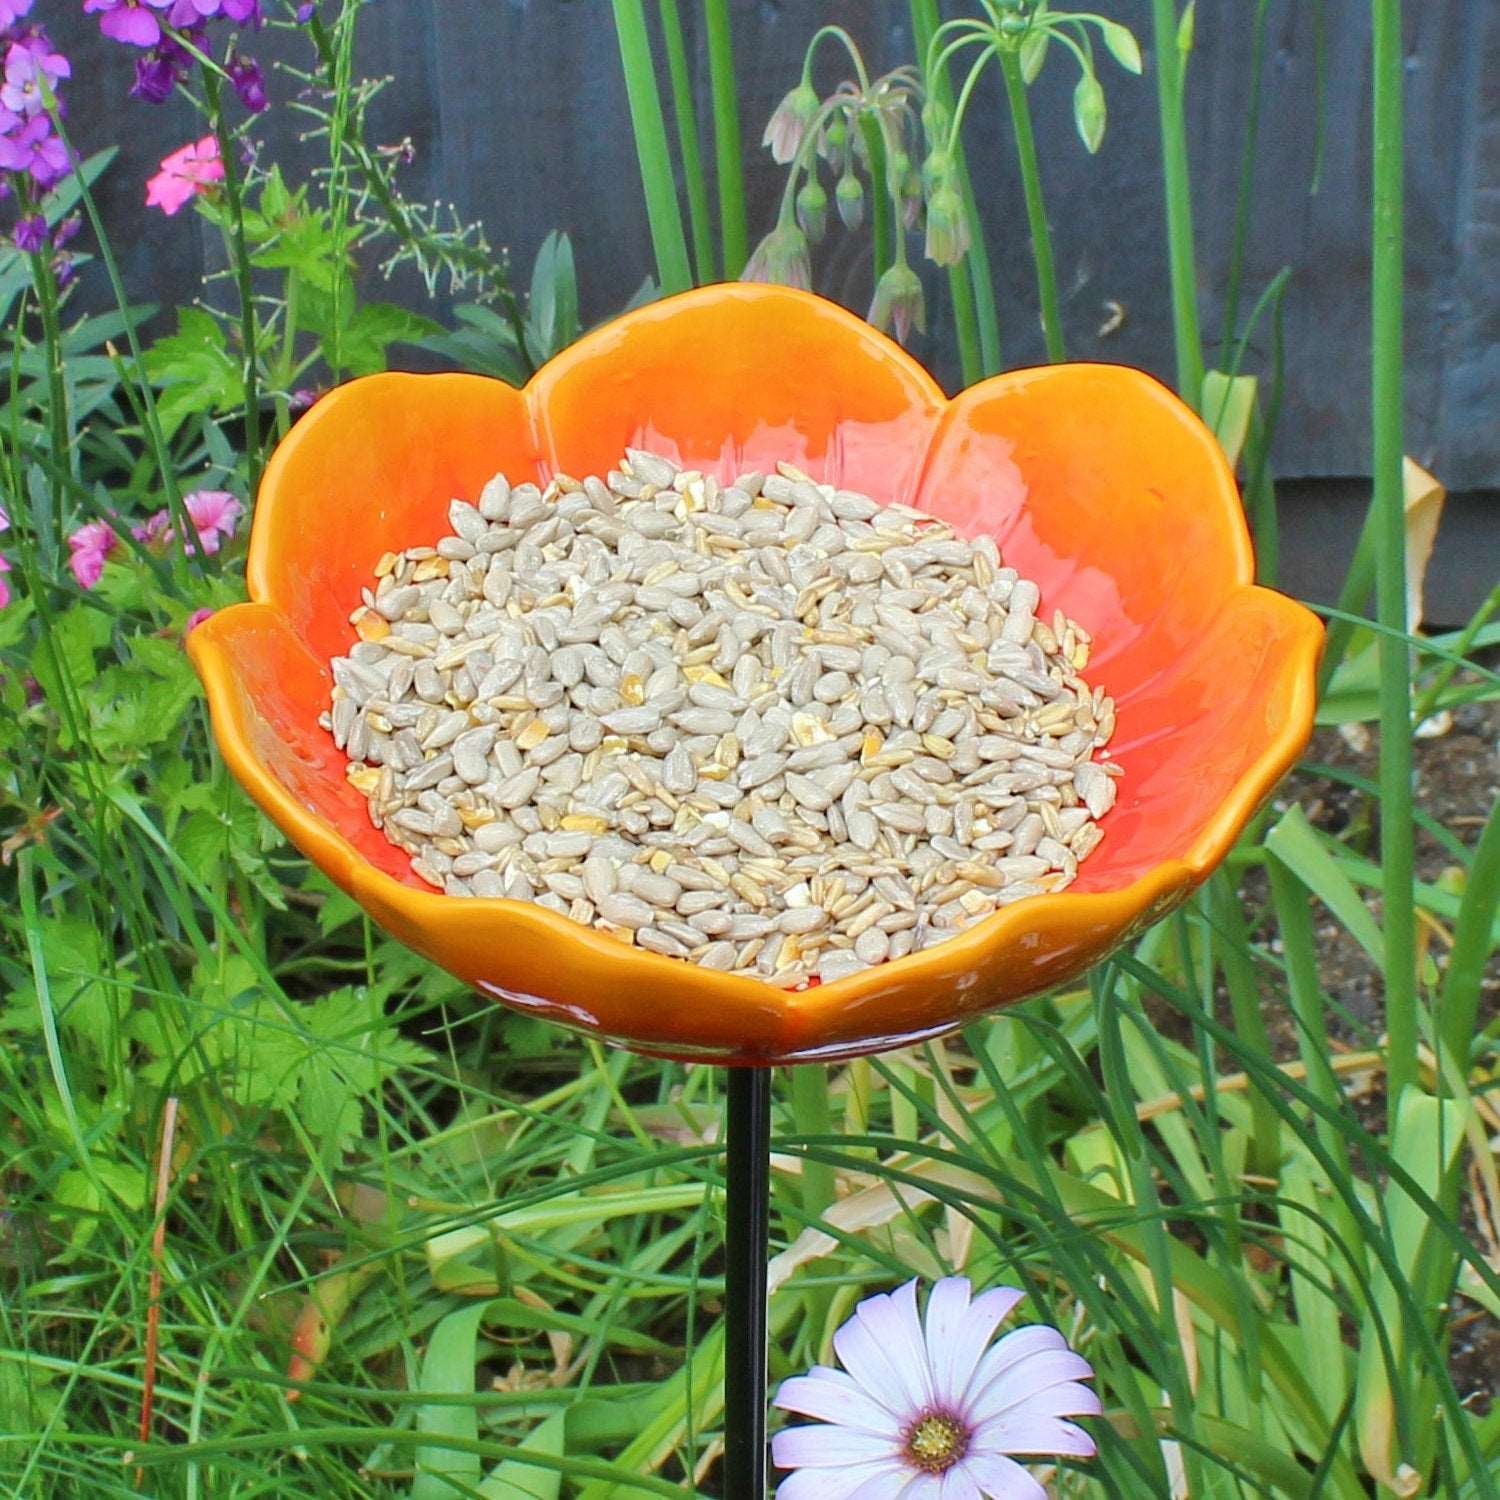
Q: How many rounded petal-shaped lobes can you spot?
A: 7